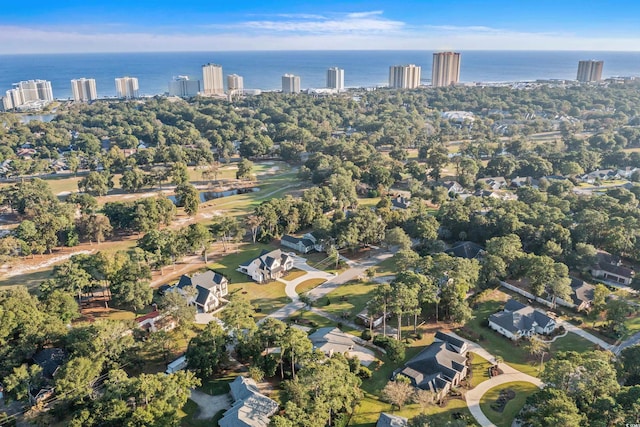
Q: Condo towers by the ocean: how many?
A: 11